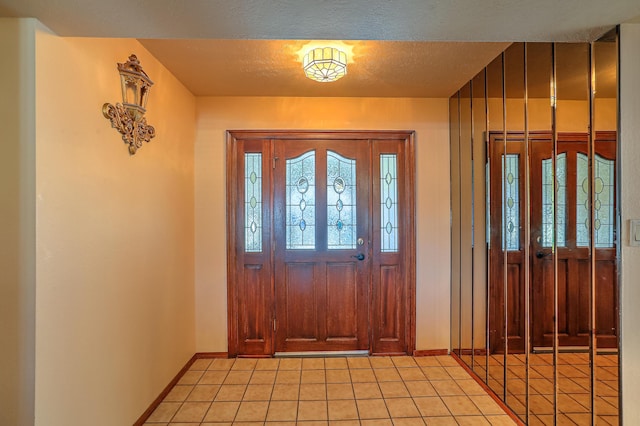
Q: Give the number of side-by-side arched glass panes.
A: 2